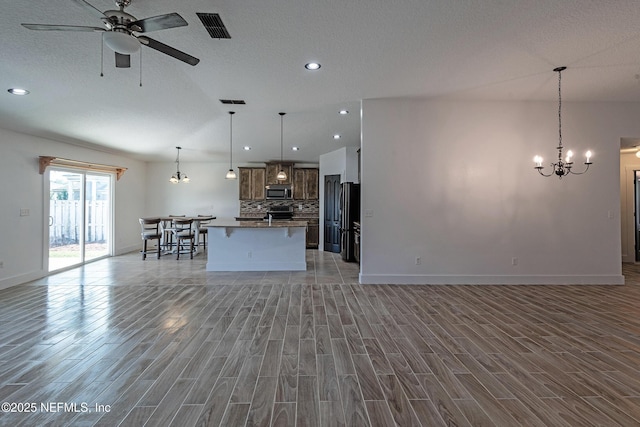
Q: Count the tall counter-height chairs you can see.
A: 4